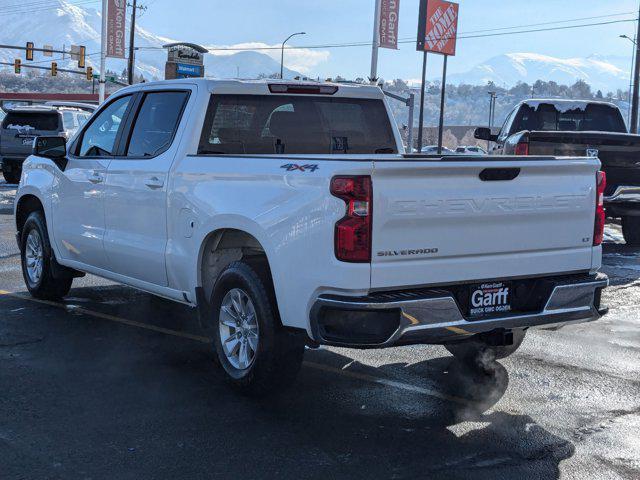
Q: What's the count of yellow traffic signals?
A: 5